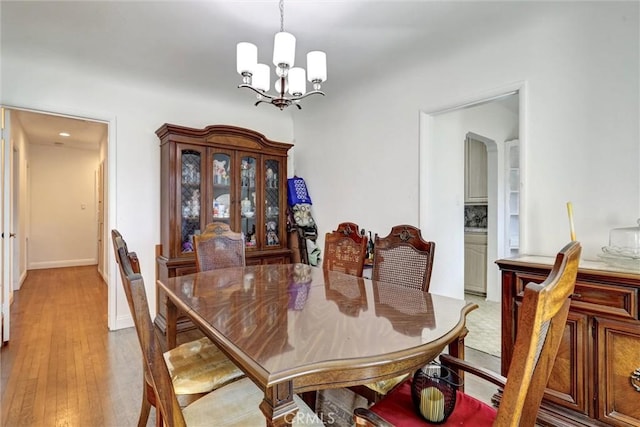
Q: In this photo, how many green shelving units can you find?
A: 0